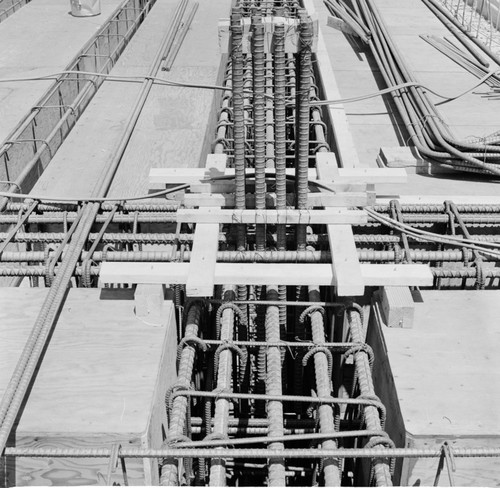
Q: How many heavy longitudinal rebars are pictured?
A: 5